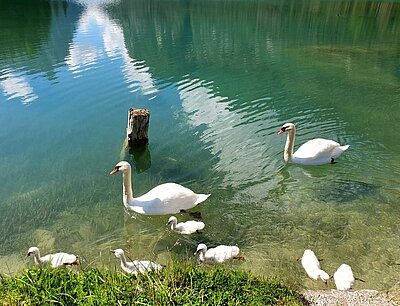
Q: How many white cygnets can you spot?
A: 6